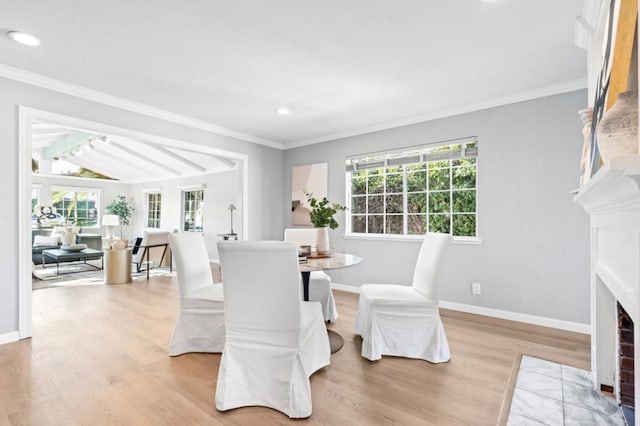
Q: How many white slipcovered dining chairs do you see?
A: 4